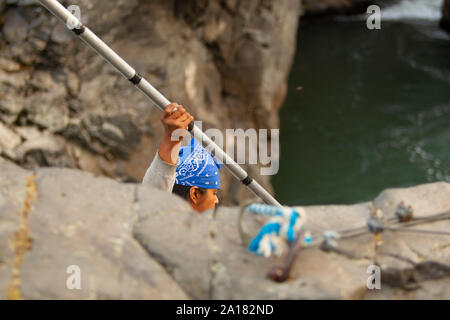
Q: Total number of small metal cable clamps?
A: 3